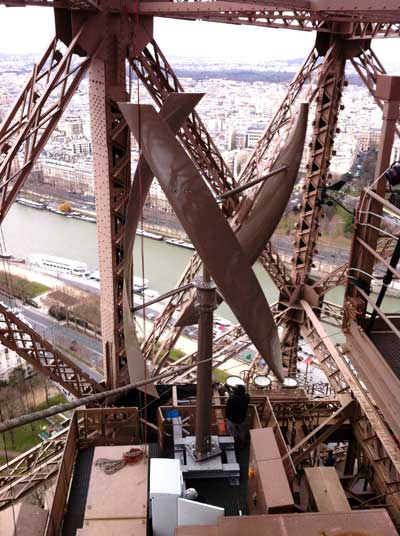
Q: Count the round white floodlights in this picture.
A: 3